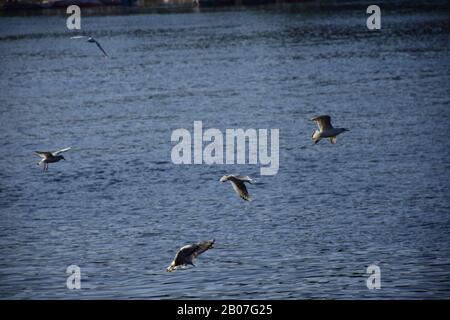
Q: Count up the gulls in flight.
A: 5